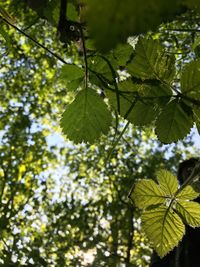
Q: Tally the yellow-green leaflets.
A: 5